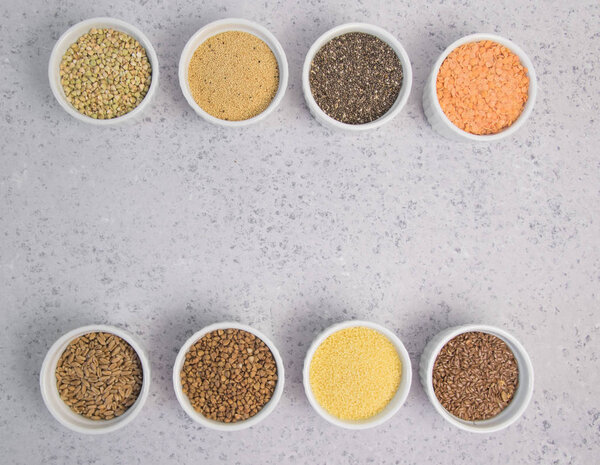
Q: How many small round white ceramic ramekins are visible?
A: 8